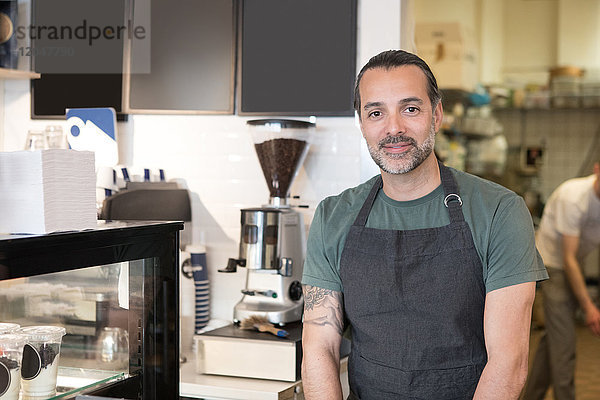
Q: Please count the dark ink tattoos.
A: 1